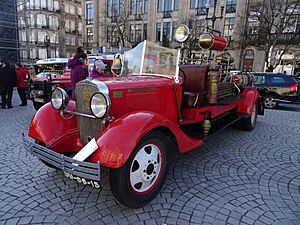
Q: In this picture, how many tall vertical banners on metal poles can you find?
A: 0